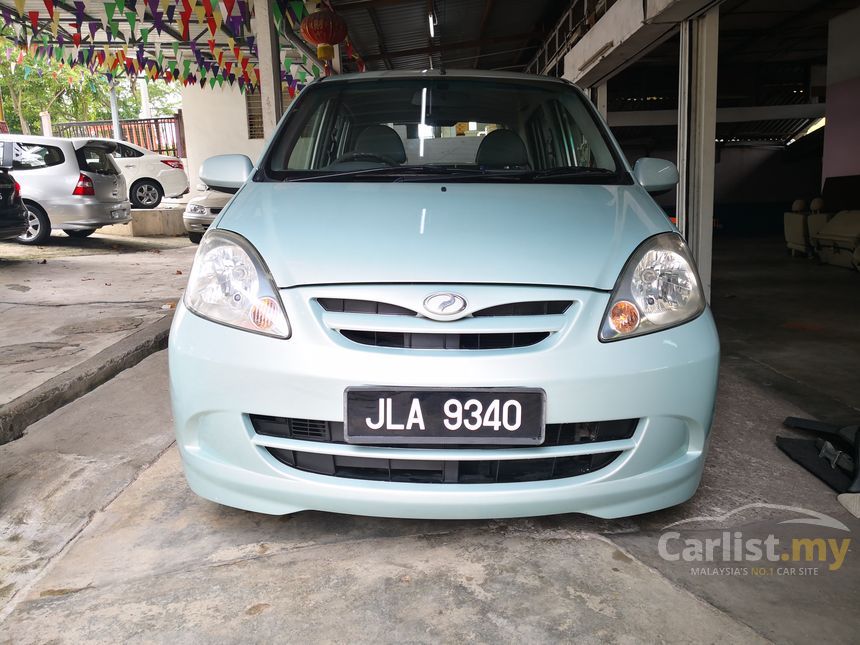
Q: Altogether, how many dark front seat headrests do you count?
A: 2